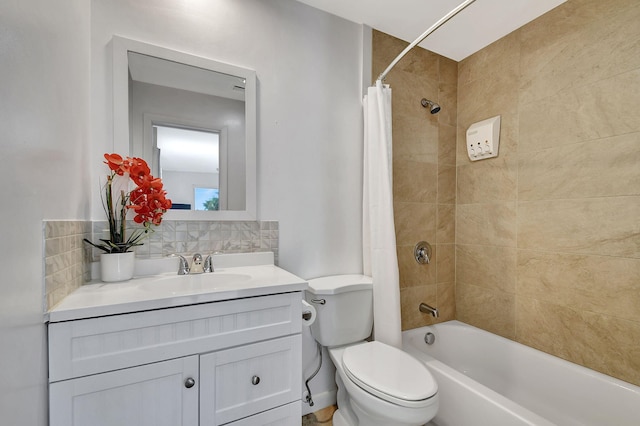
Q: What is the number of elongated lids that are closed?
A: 1